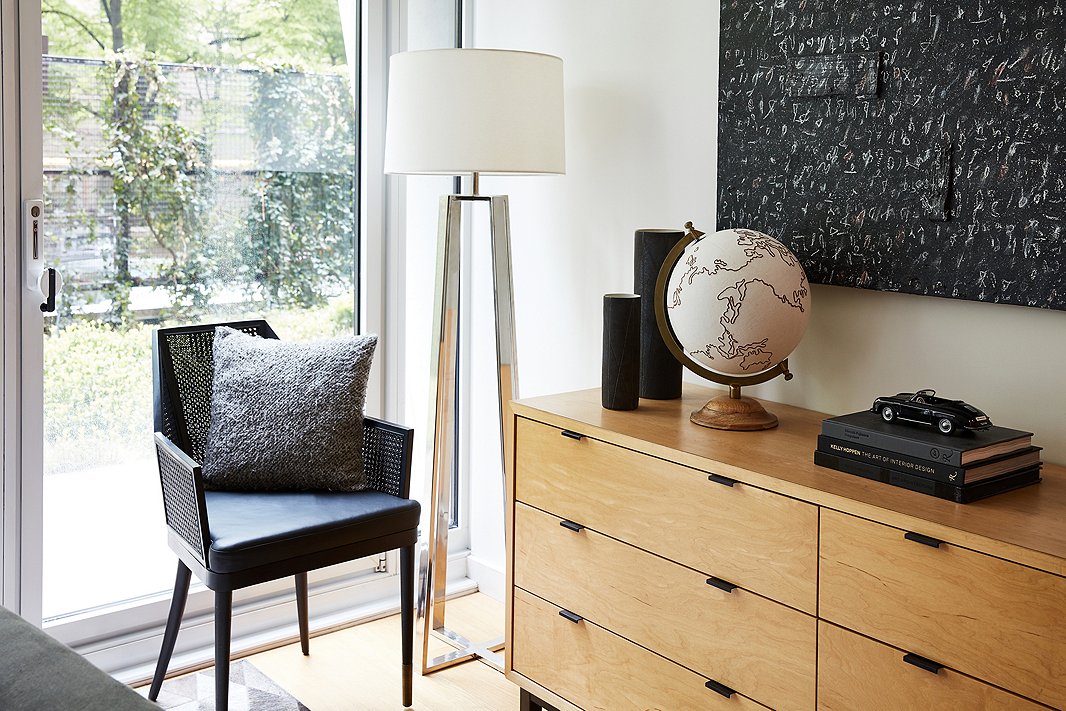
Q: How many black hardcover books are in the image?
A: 3